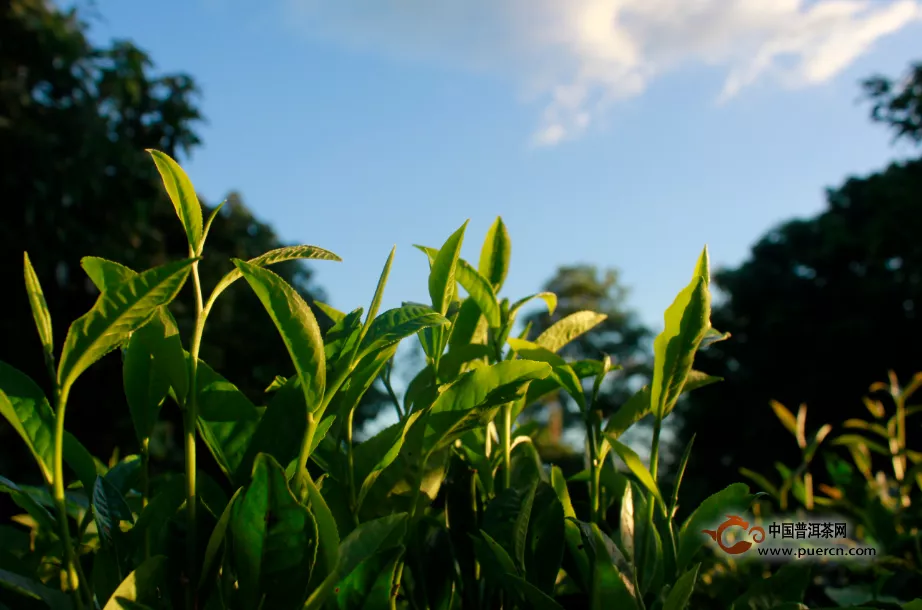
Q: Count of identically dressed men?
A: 0